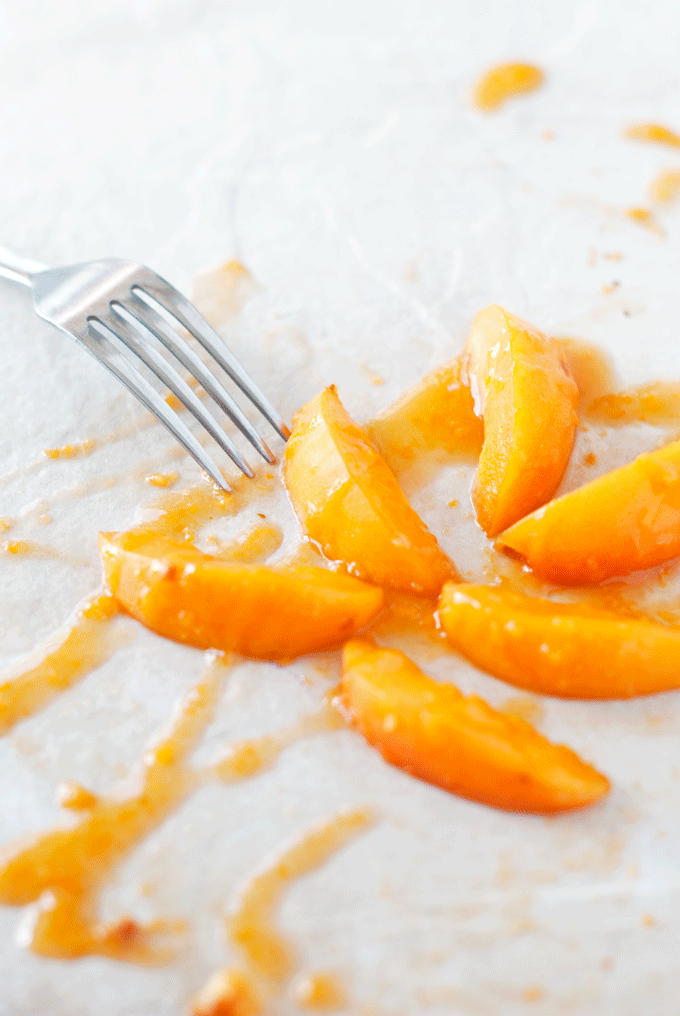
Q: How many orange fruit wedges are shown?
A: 6